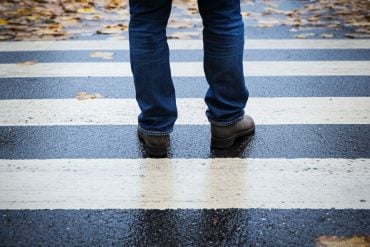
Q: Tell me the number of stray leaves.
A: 4